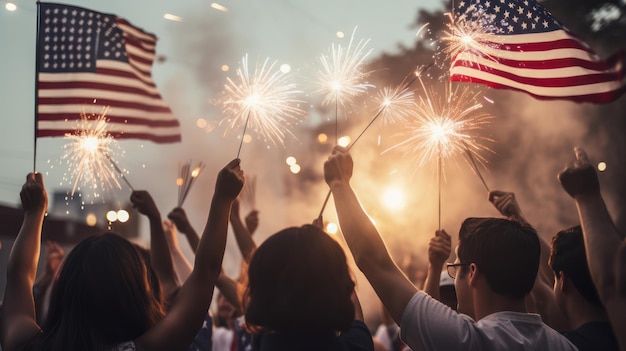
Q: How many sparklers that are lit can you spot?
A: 6